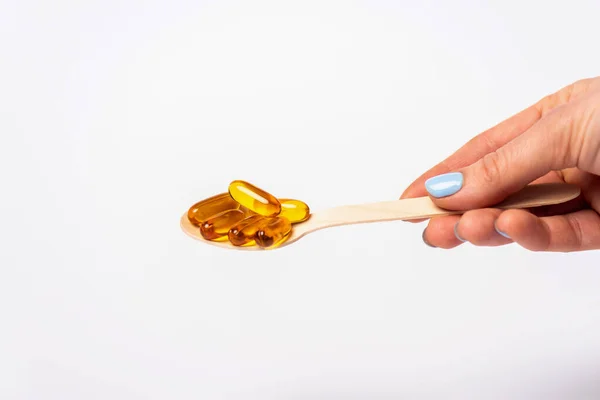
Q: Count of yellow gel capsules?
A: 6